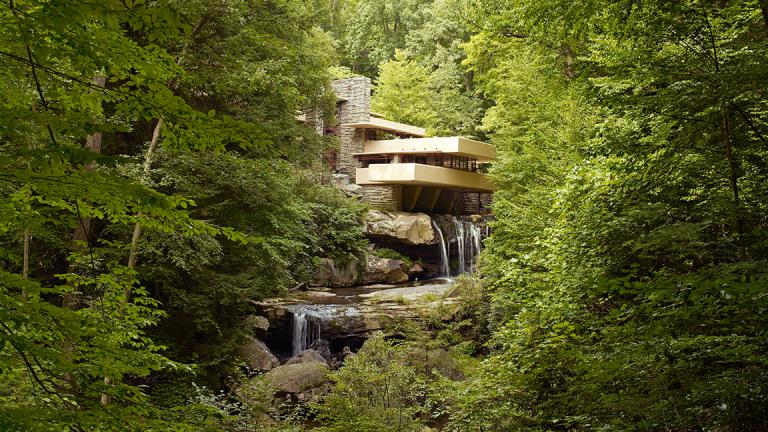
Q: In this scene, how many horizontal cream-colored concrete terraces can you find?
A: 3